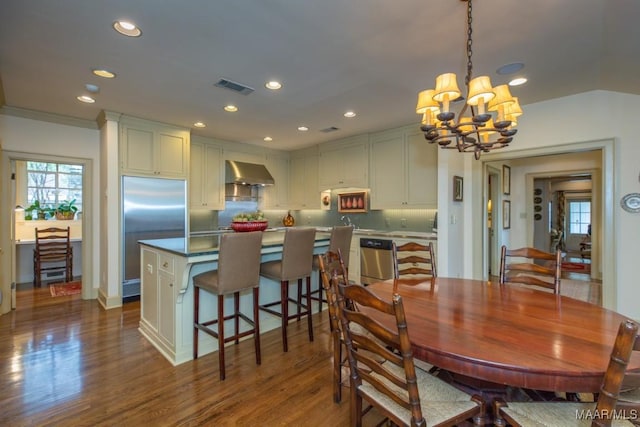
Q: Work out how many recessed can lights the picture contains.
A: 10